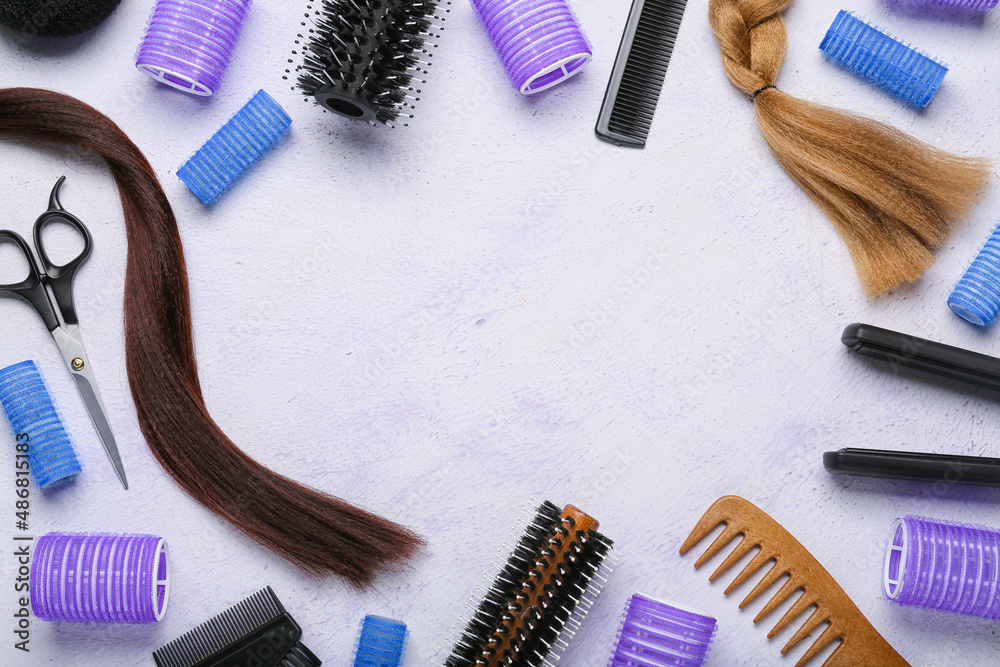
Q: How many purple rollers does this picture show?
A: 6